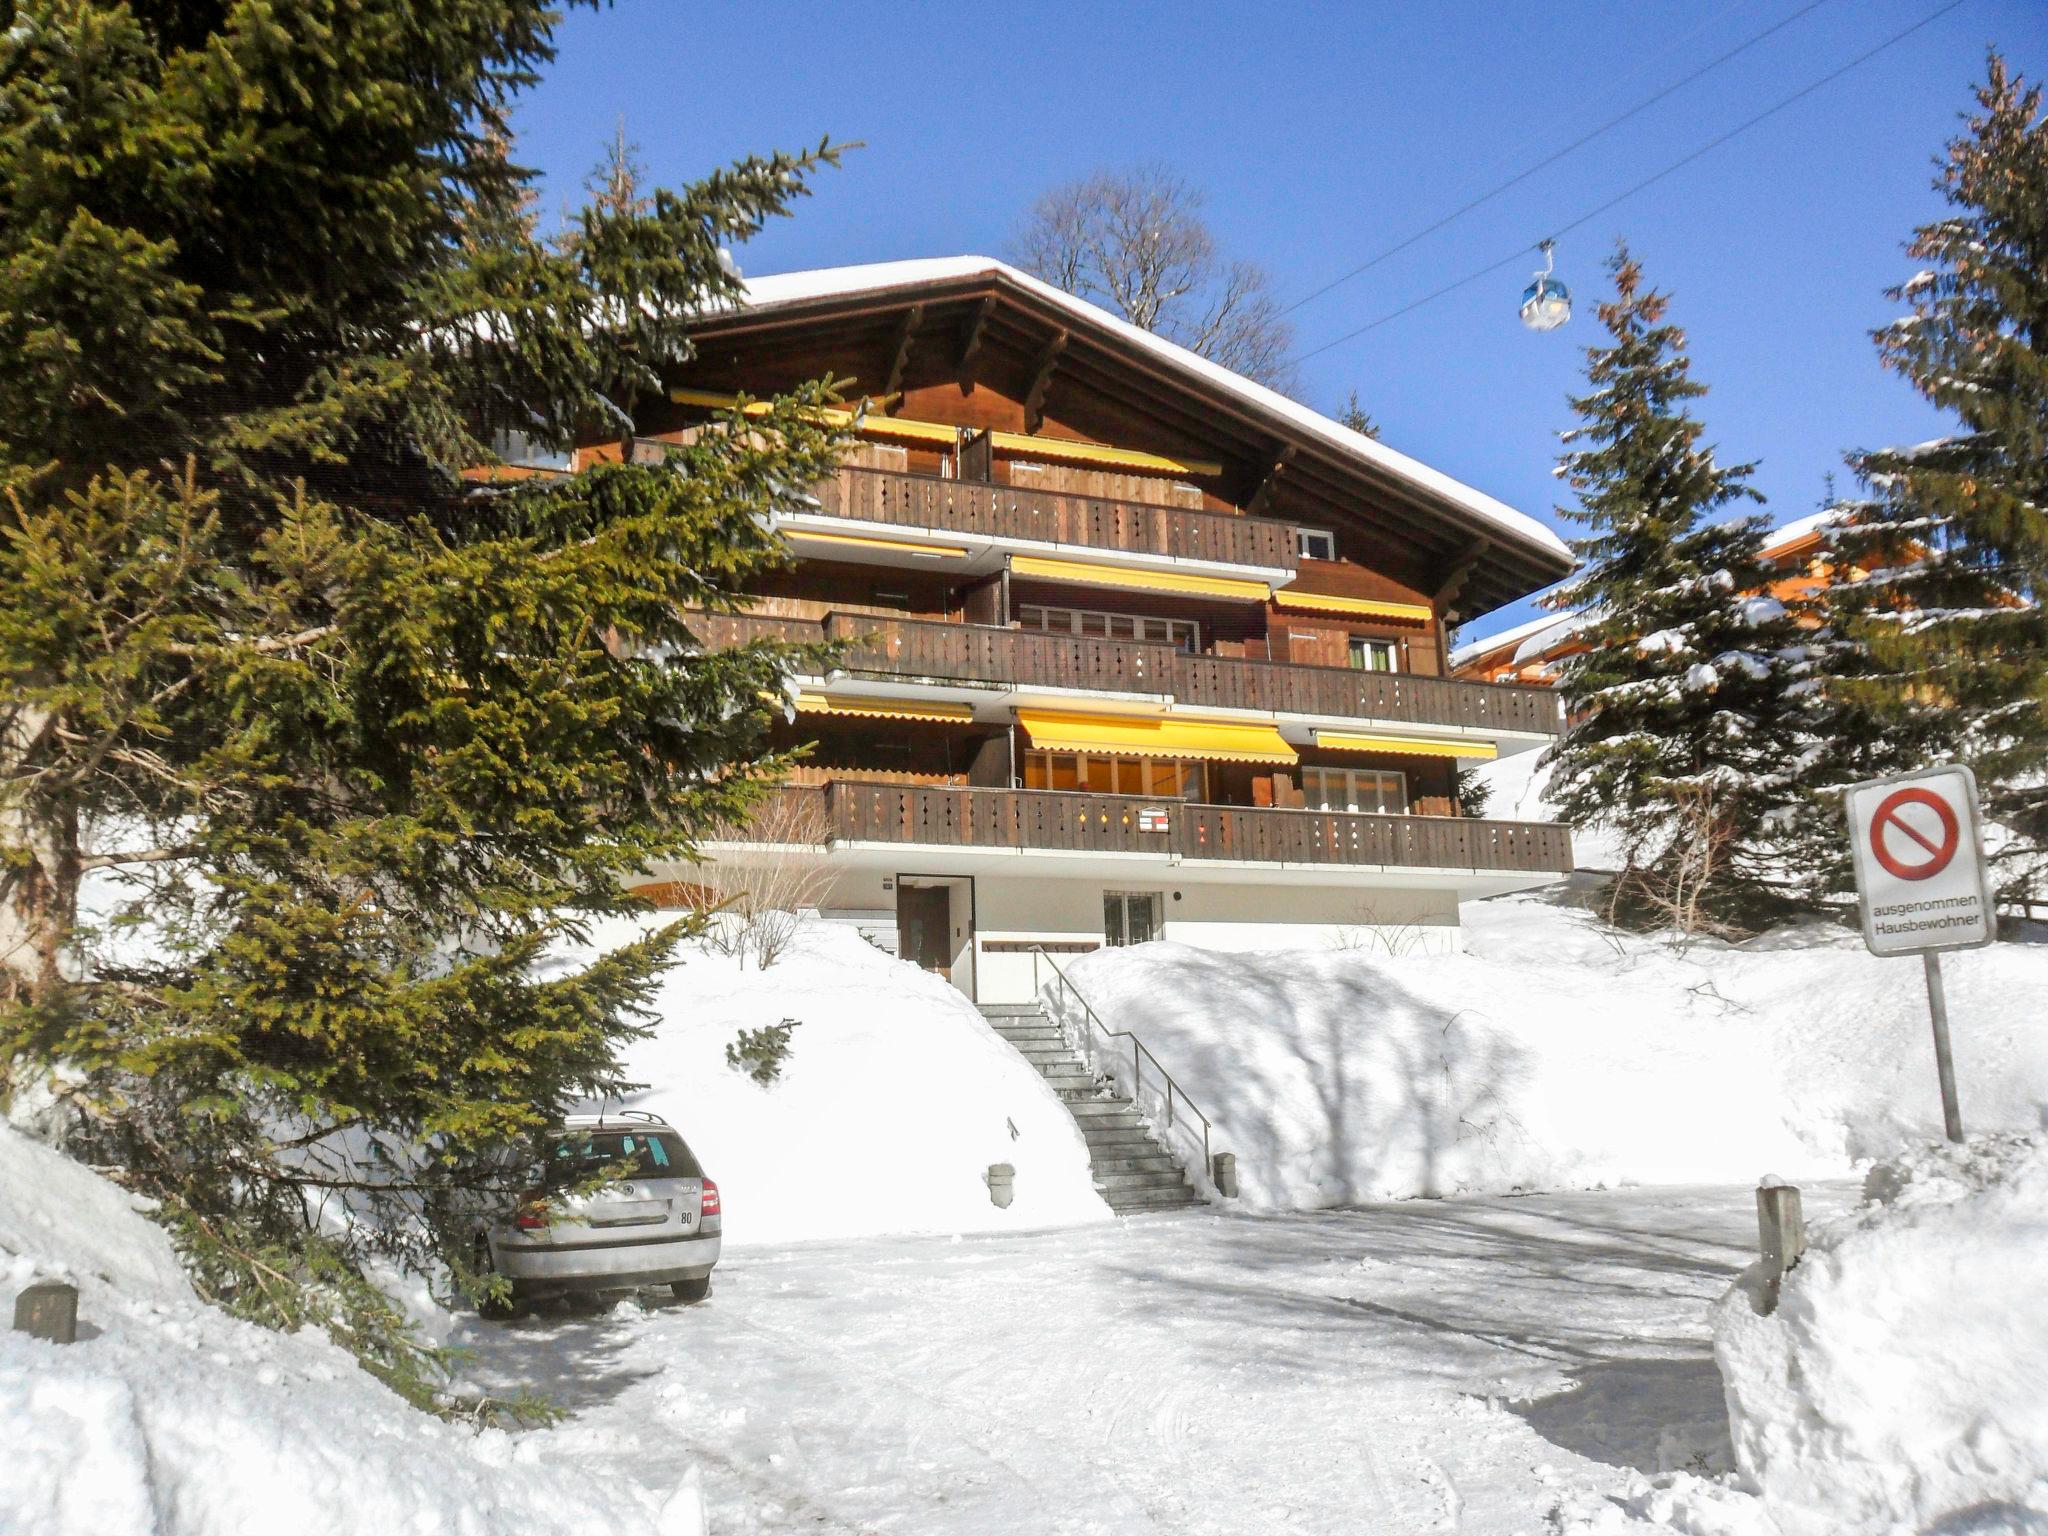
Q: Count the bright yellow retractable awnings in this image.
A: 8